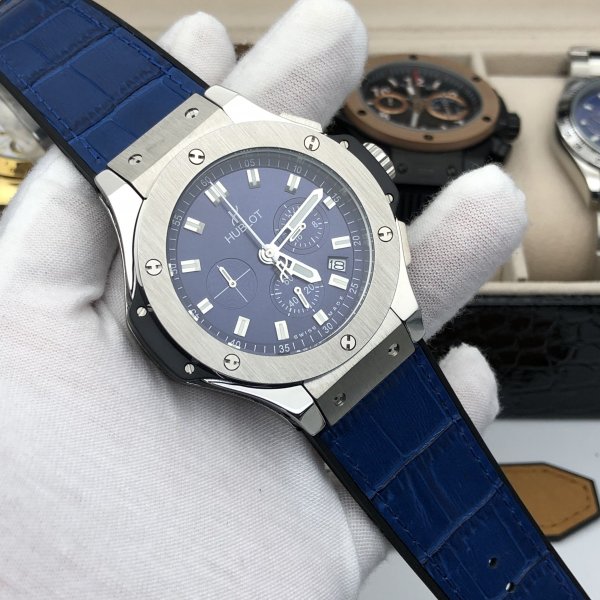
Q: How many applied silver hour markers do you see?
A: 12